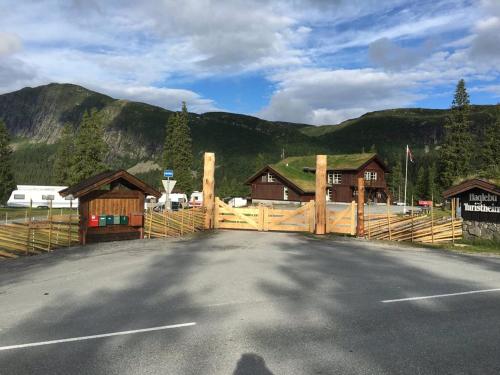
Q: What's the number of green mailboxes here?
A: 4